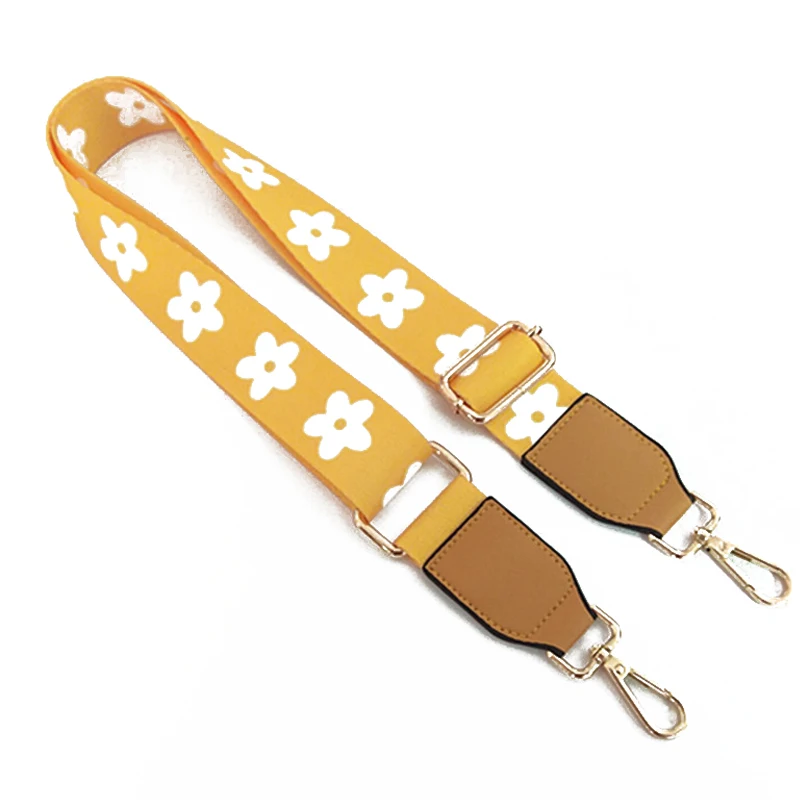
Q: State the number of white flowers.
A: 12